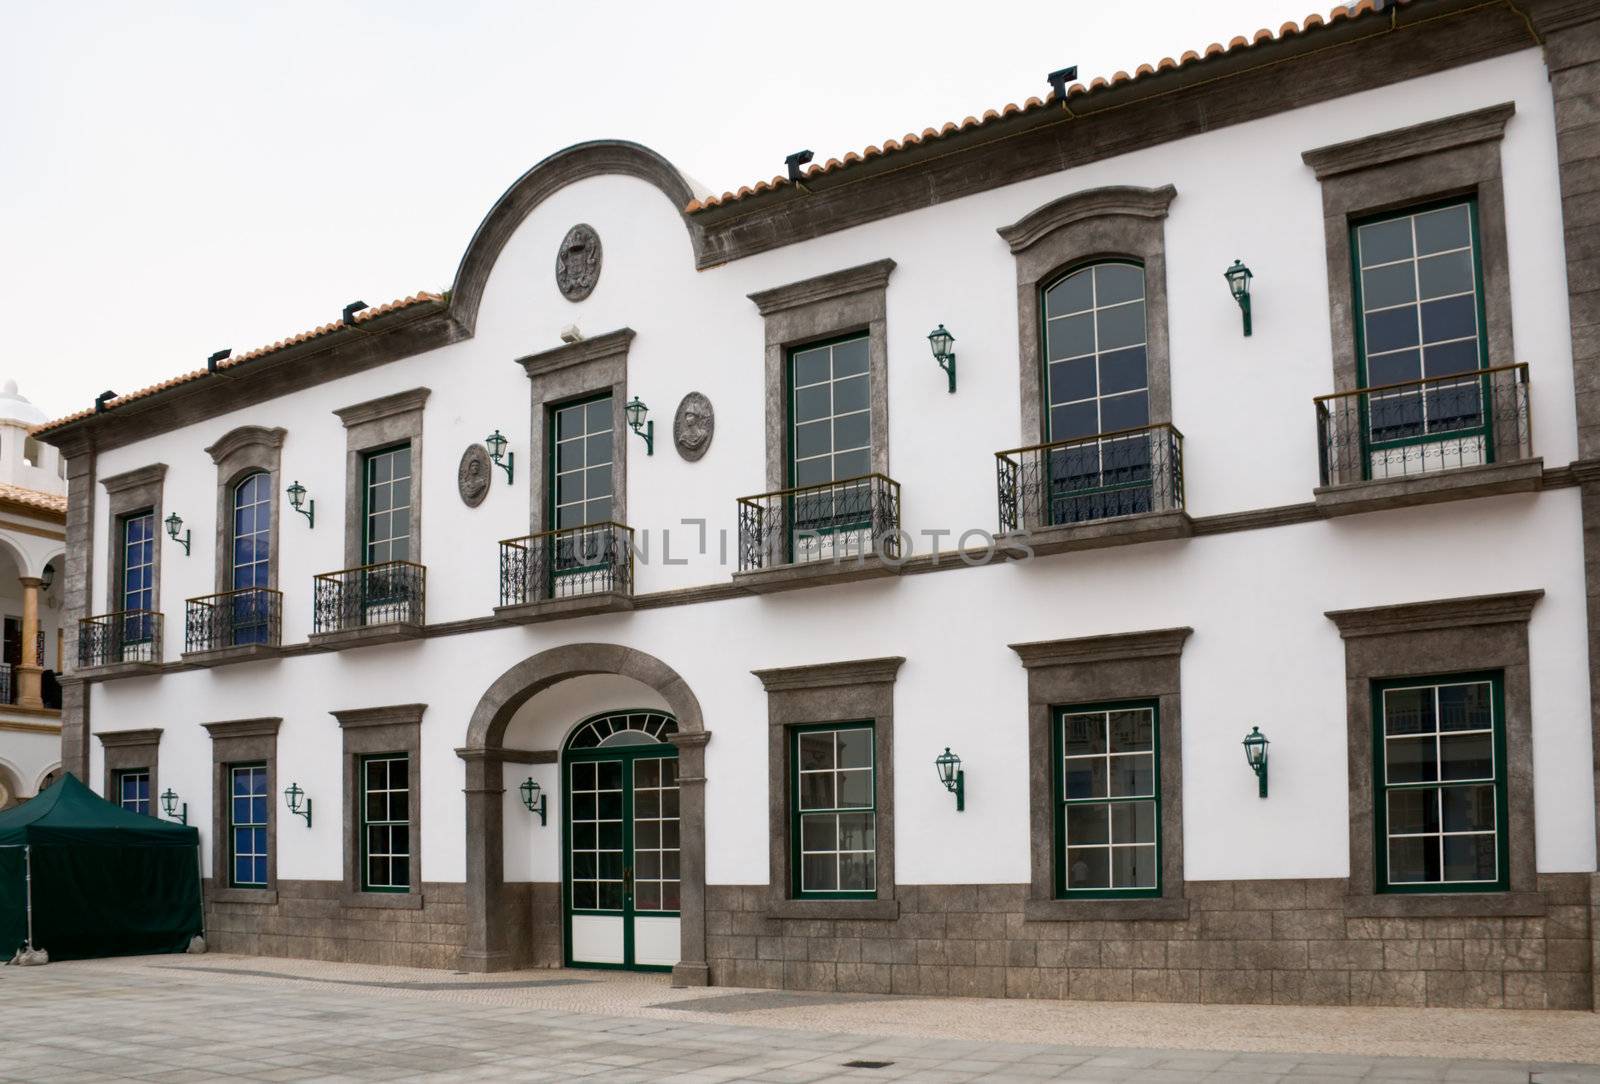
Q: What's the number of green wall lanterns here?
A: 11